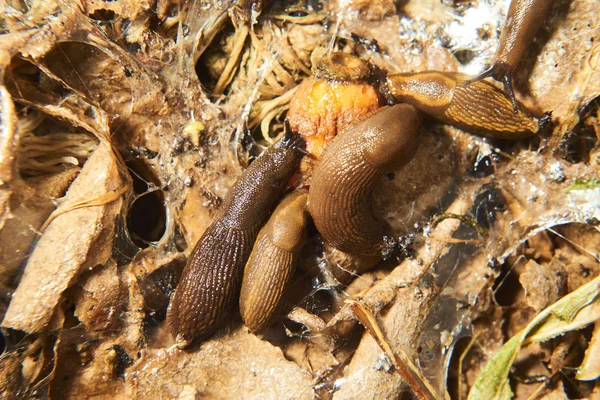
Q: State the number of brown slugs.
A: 5